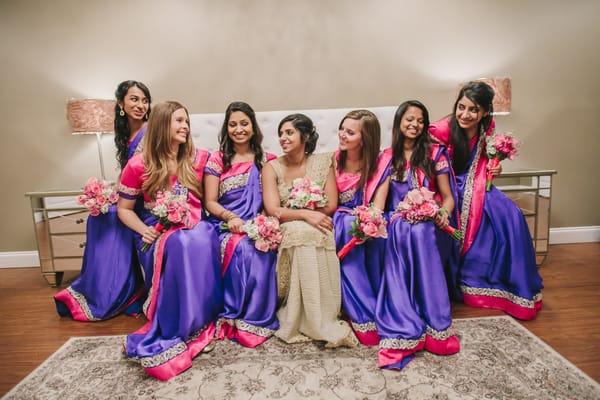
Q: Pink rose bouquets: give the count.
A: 7